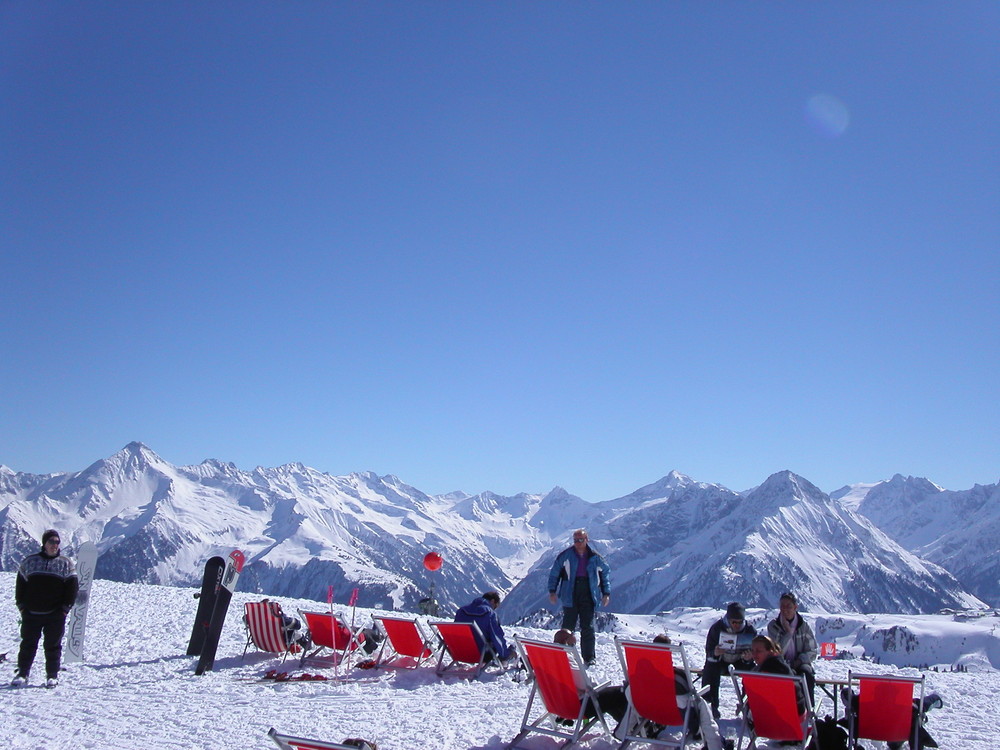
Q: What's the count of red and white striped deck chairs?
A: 1